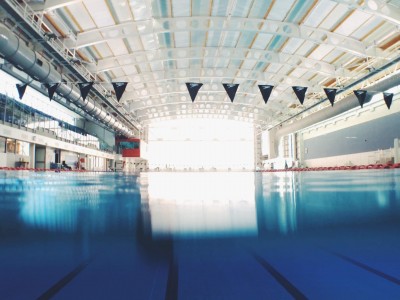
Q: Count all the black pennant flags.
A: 11